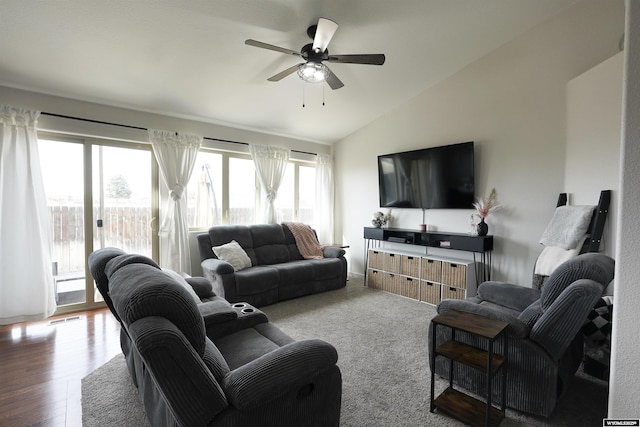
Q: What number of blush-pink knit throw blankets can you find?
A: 1